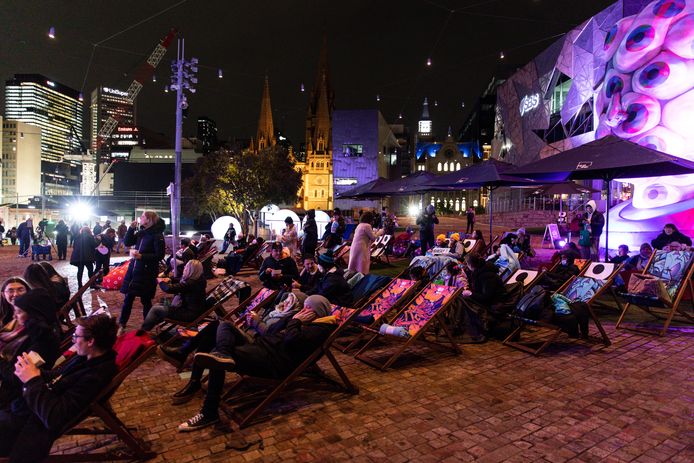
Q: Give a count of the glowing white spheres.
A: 4